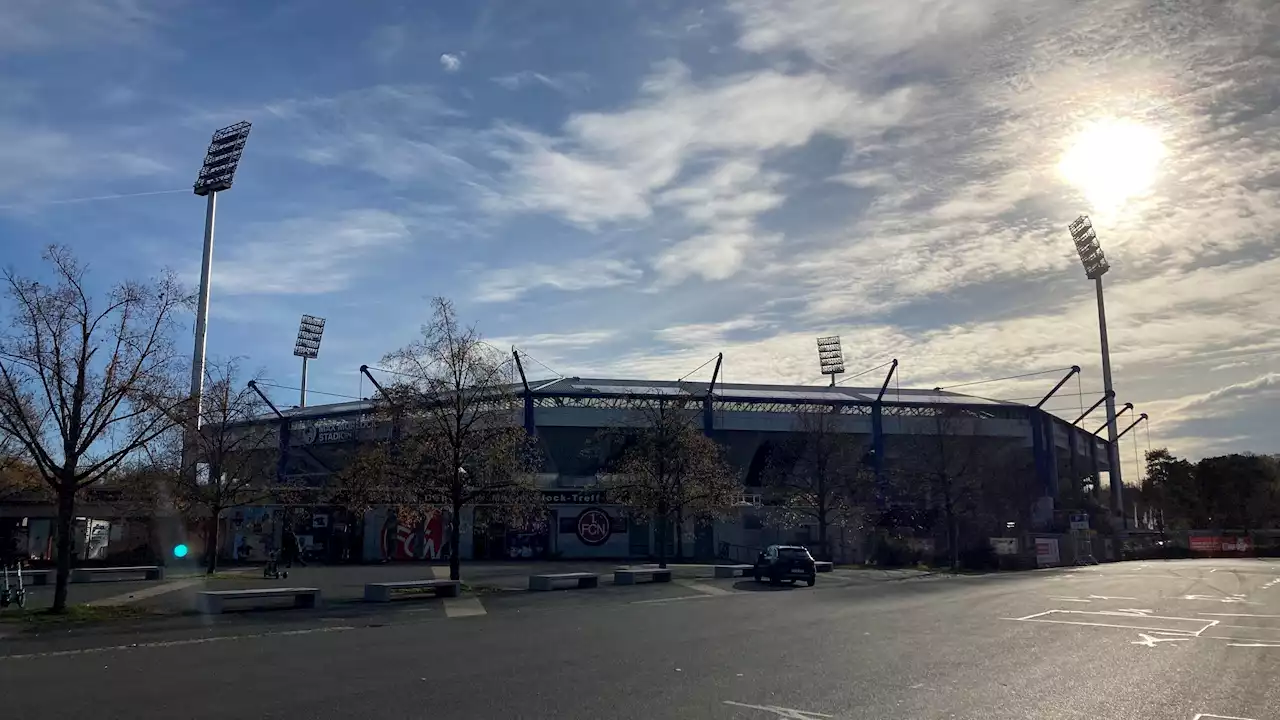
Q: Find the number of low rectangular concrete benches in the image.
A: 8